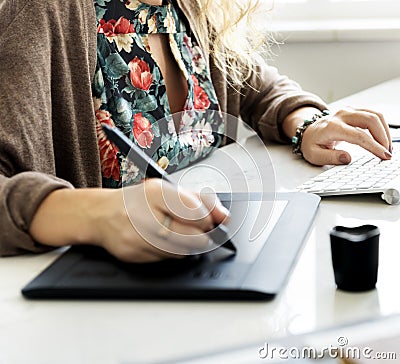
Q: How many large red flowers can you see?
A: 5